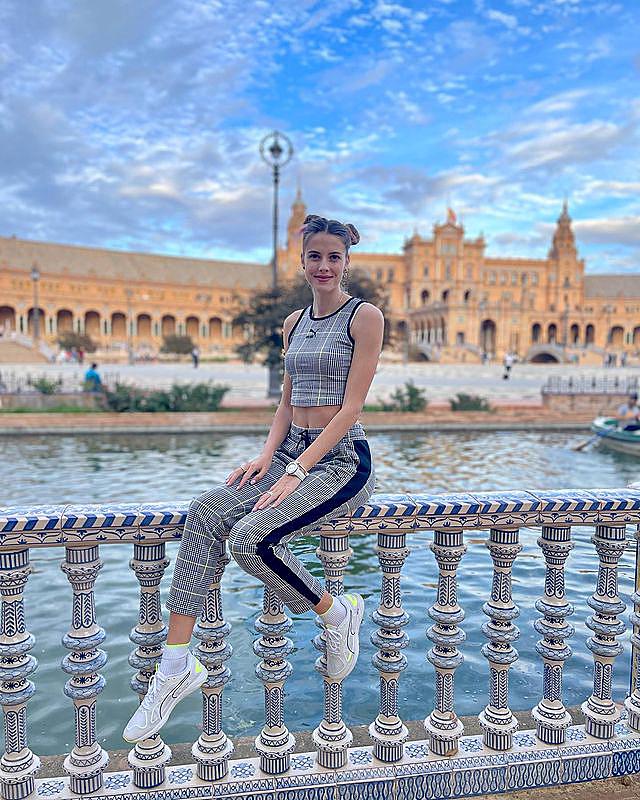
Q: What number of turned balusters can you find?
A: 12